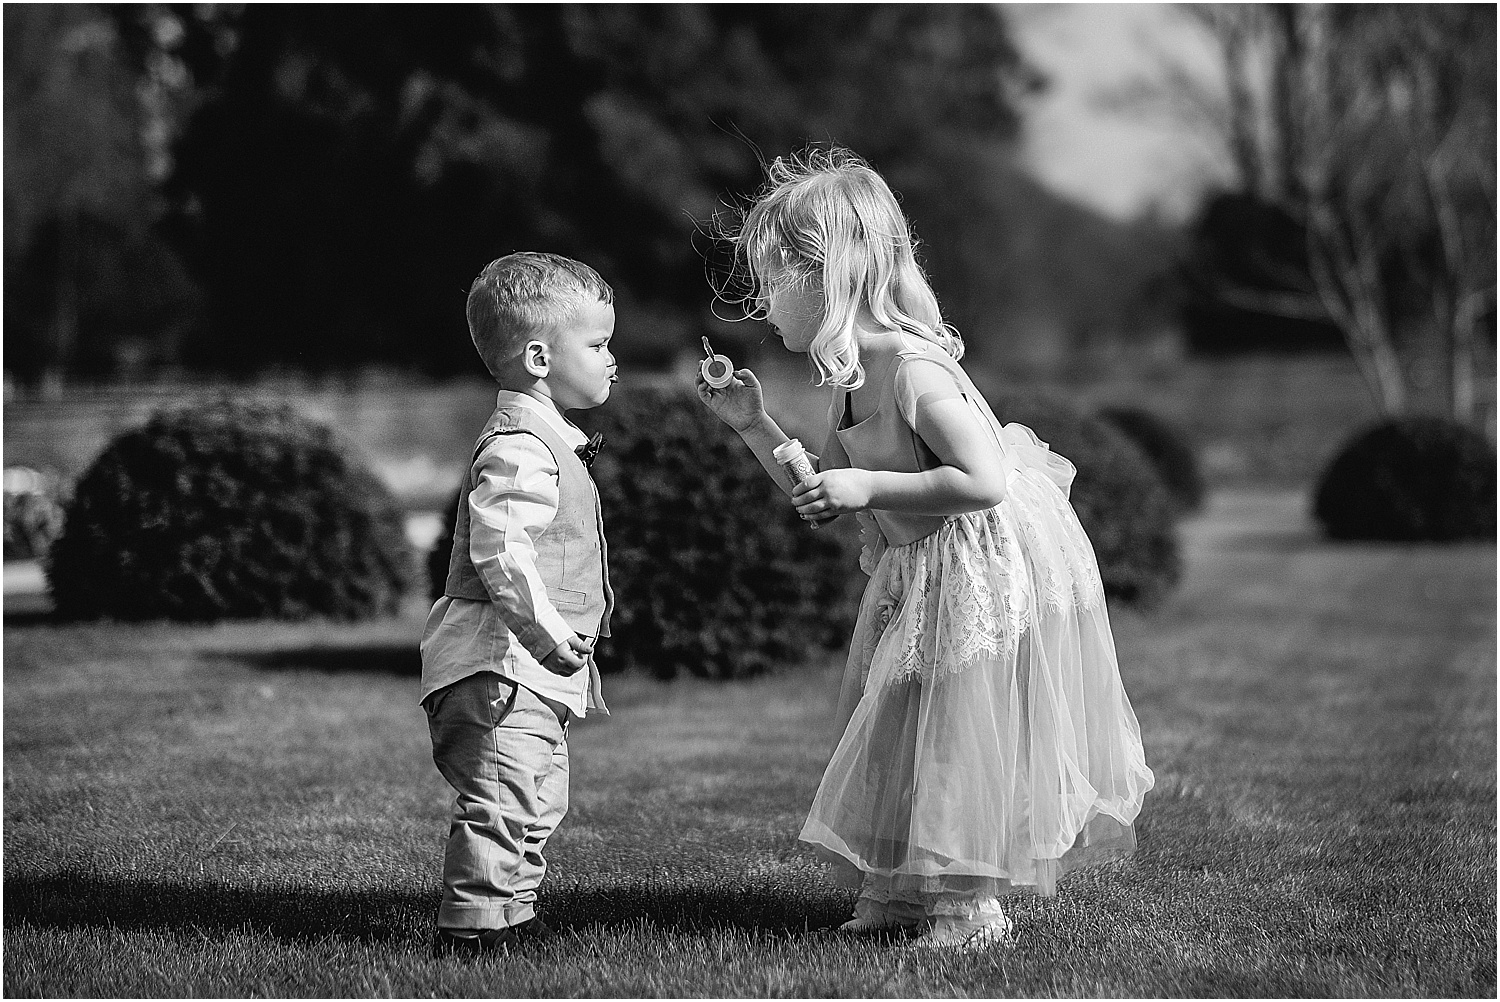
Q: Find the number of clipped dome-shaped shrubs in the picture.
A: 5